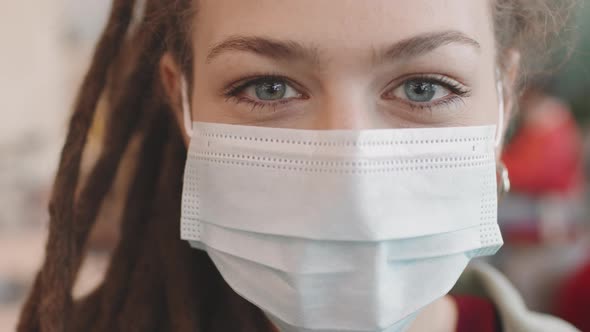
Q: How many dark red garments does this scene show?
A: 1